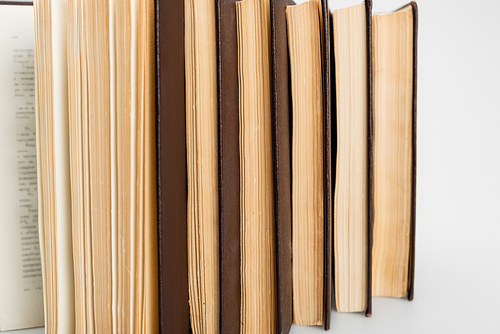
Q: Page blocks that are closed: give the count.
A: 5